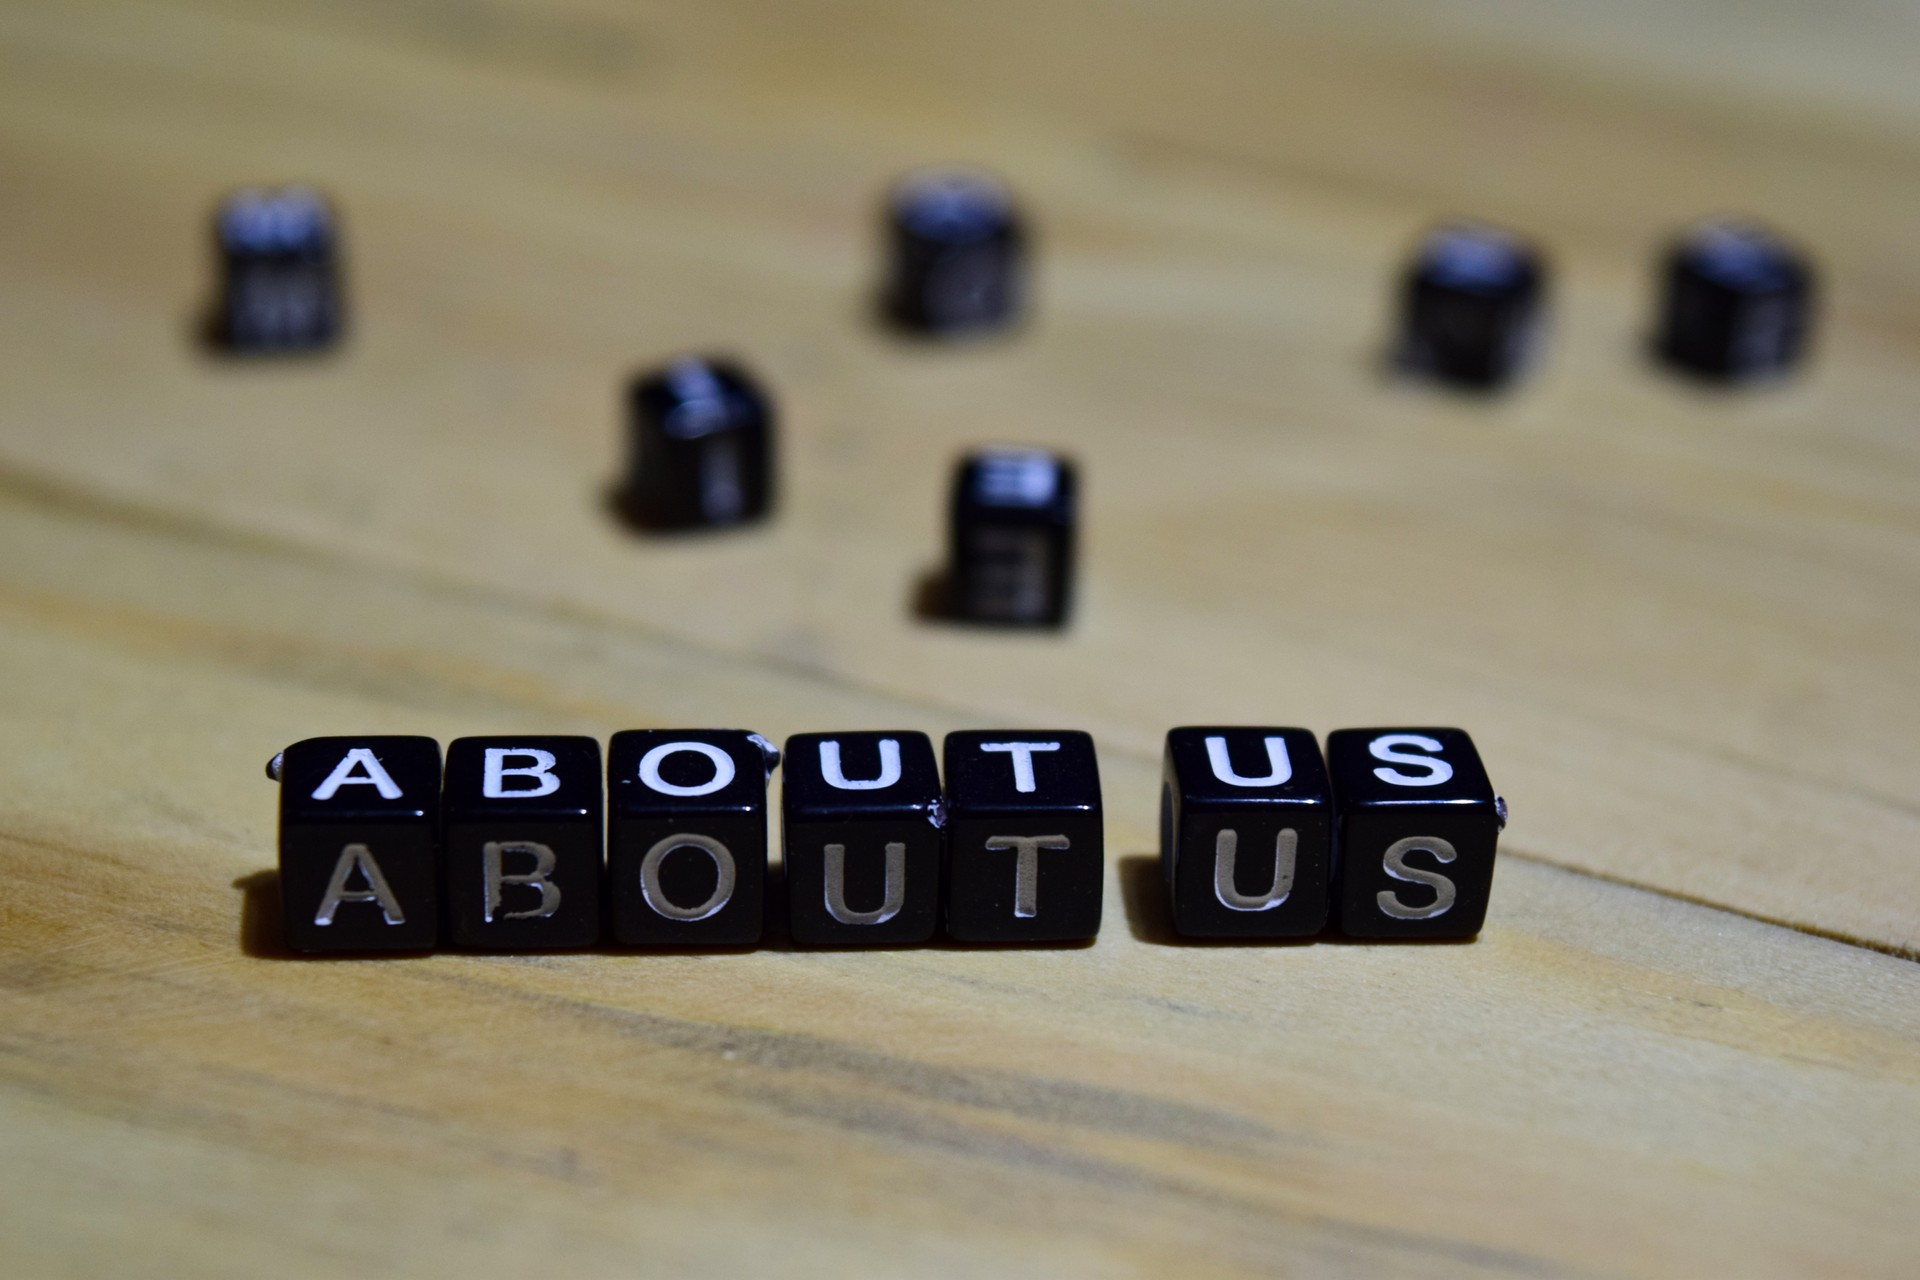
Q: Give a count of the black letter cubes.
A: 13